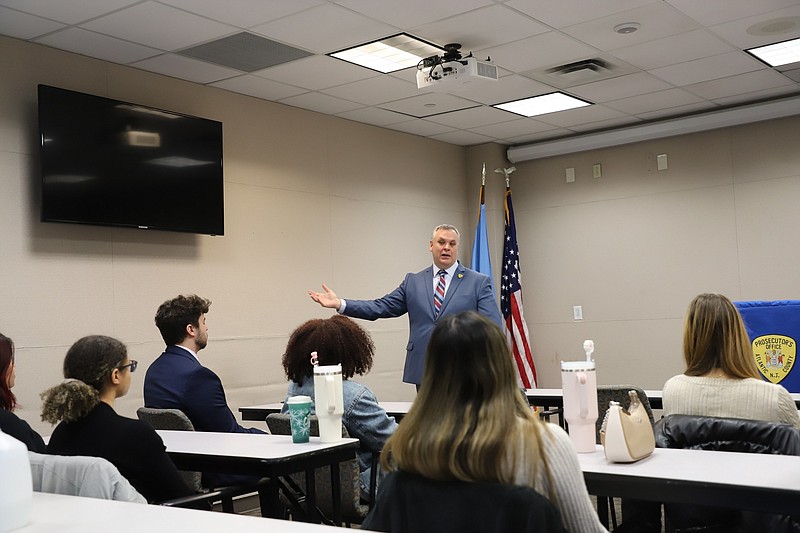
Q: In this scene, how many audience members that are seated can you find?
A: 6